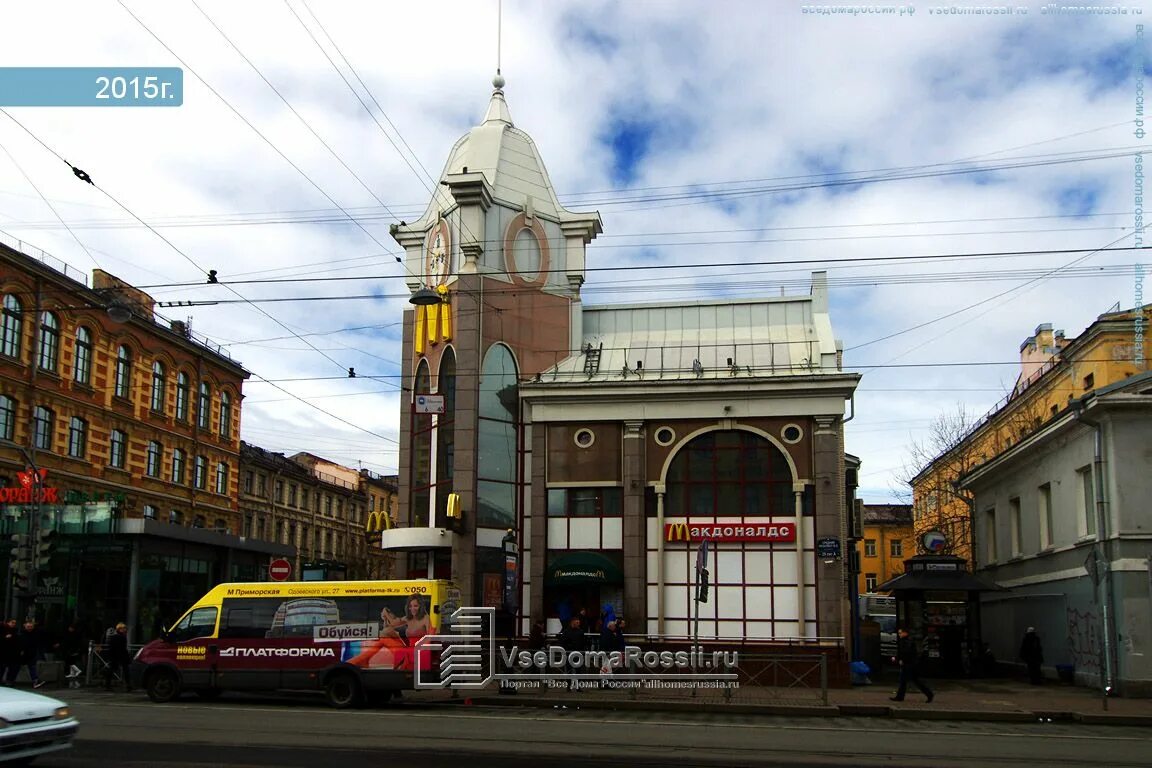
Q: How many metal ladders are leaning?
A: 1